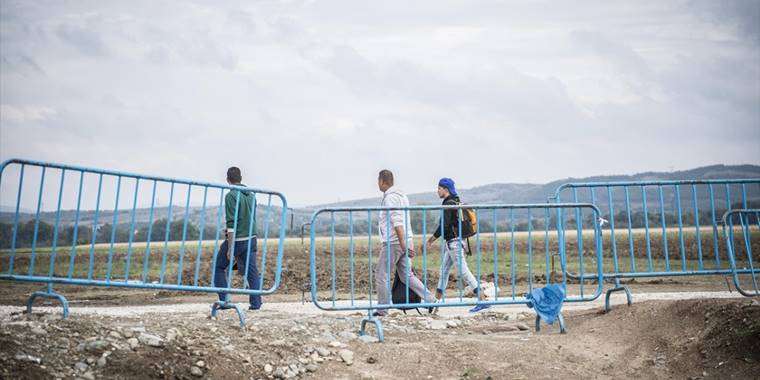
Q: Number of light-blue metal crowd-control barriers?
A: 4